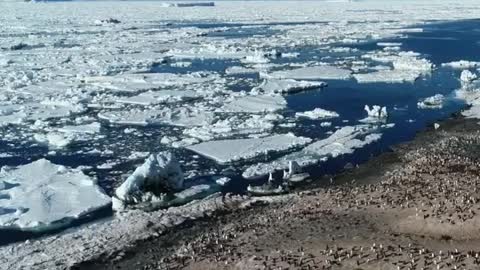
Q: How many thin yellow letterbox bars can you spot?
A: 0